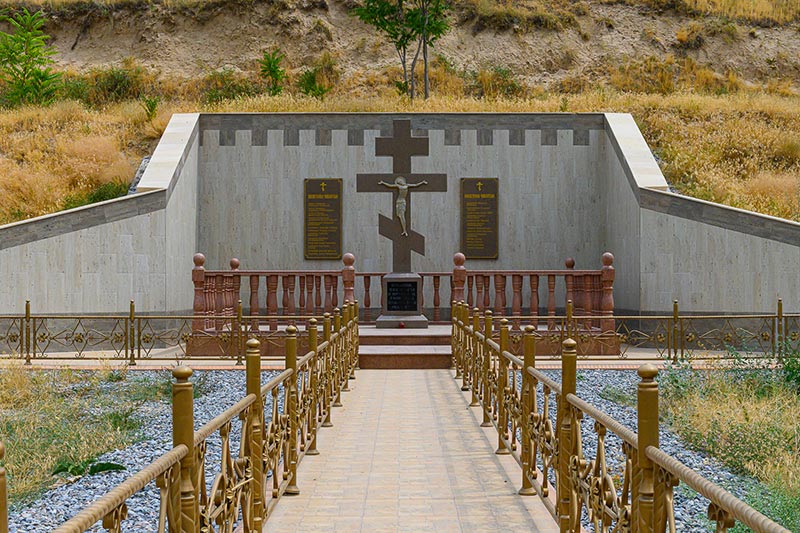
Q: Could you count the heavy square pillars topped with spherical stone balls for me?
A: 6